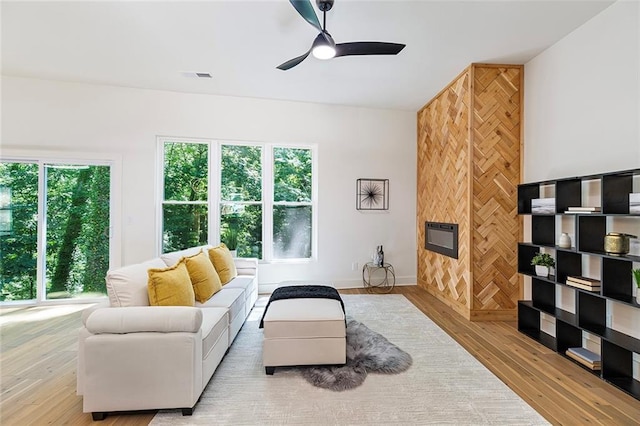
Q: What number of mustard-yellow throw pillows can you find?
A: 3